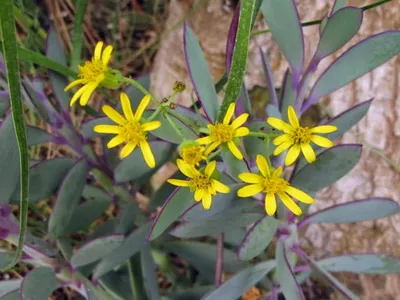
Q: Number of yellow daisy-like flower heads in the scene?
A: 7